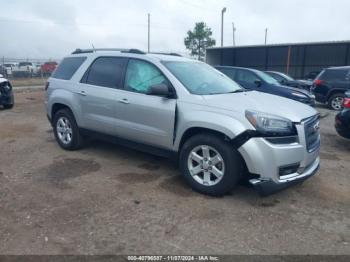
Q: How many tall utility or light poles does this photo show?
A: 4